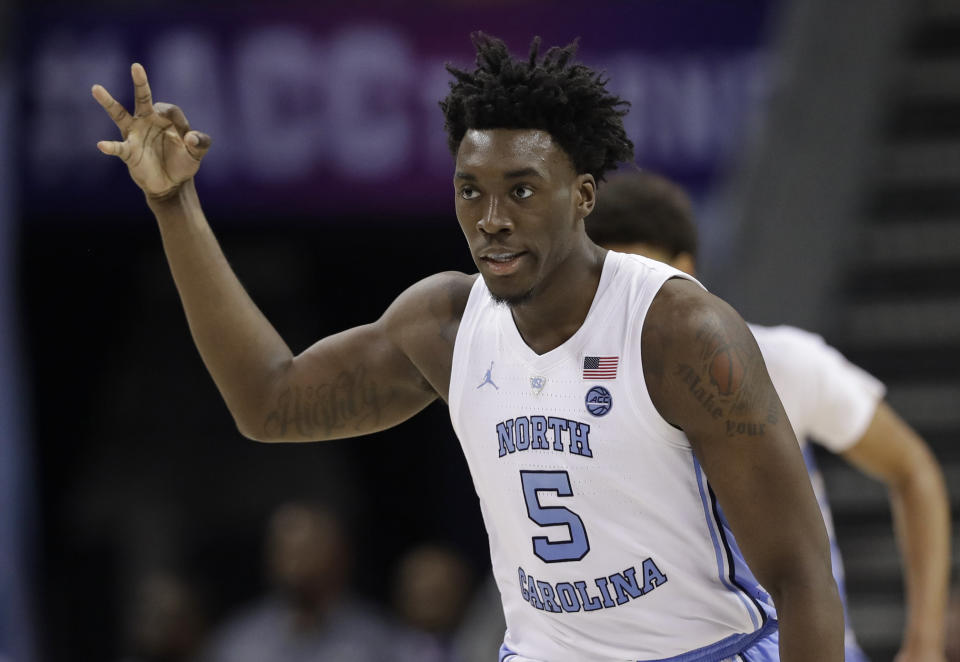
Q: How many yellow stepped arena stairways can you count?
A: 0